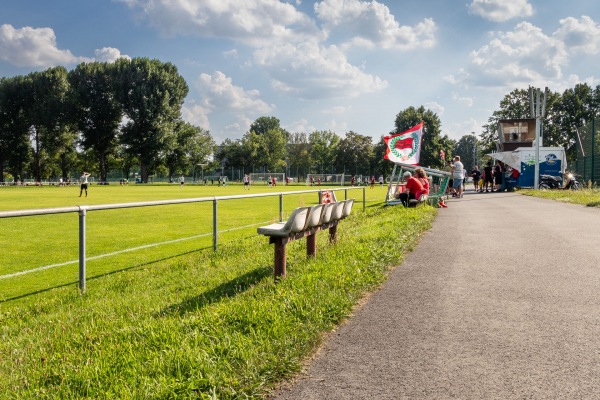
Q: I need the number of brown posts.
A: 3